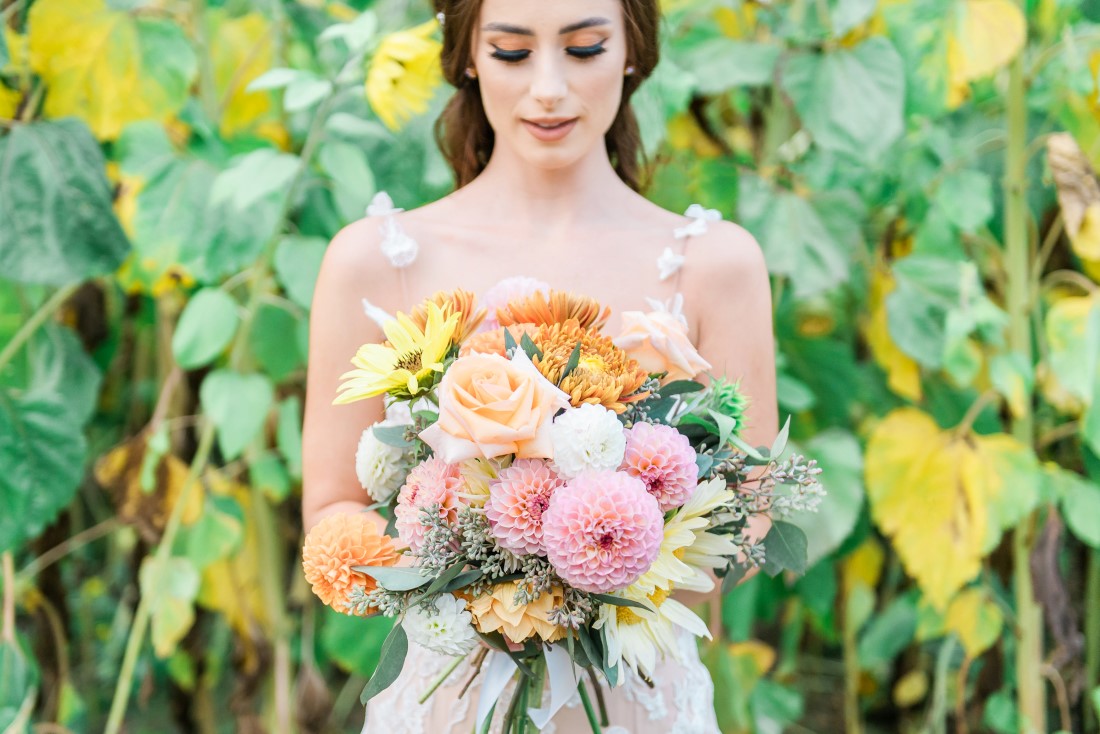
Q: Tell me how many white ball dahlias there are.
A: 3